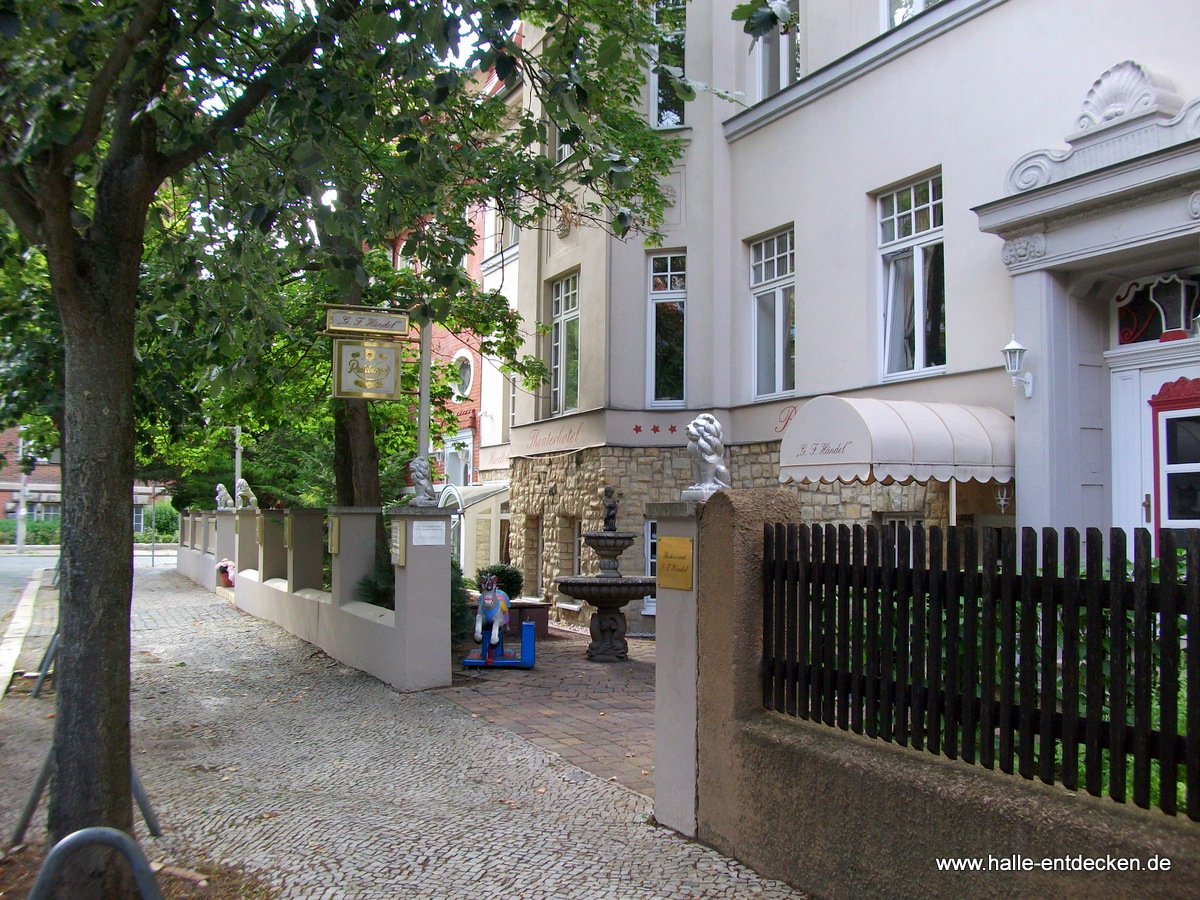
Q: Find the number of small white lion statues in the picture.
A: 4